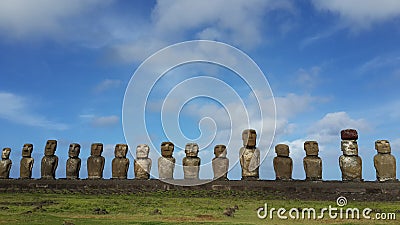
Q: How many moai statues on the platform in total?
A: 15